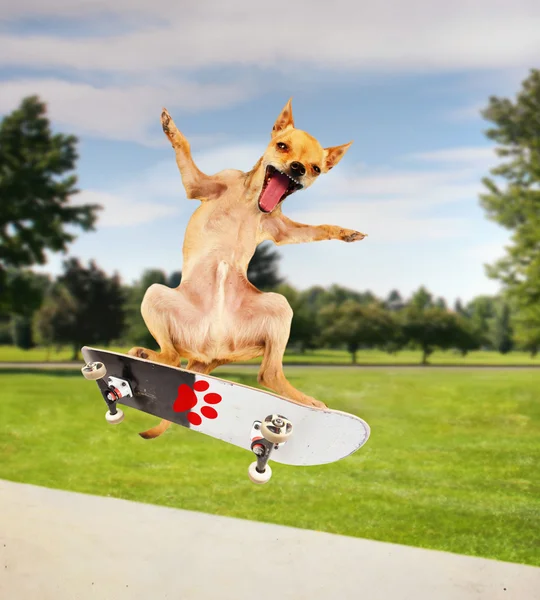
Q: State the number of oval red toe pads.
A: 4